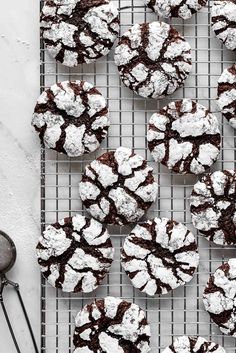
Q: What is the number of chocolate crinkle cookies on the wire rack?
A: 14